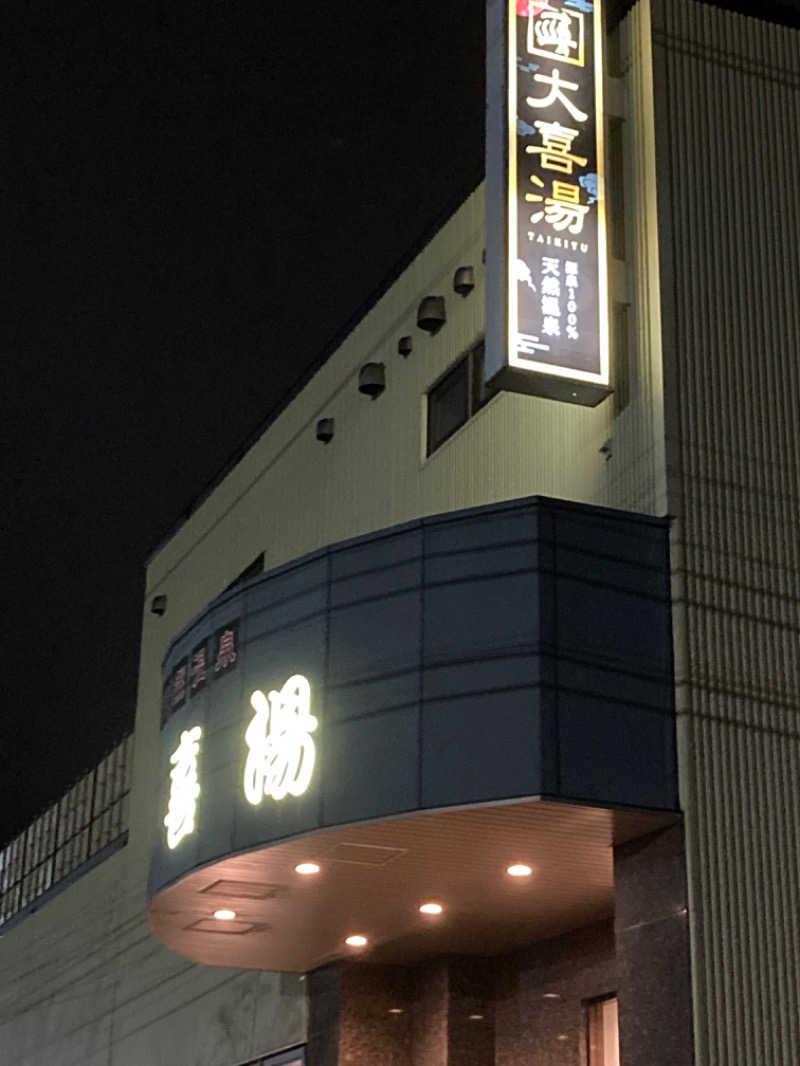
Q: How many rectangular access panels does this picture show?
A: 3